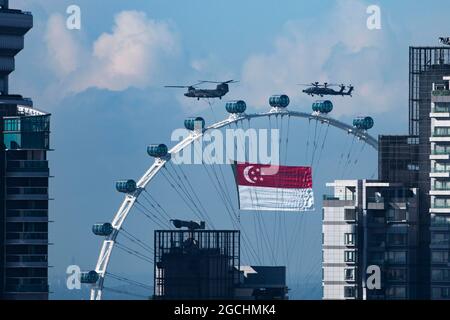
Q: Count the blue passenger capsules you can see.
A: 9